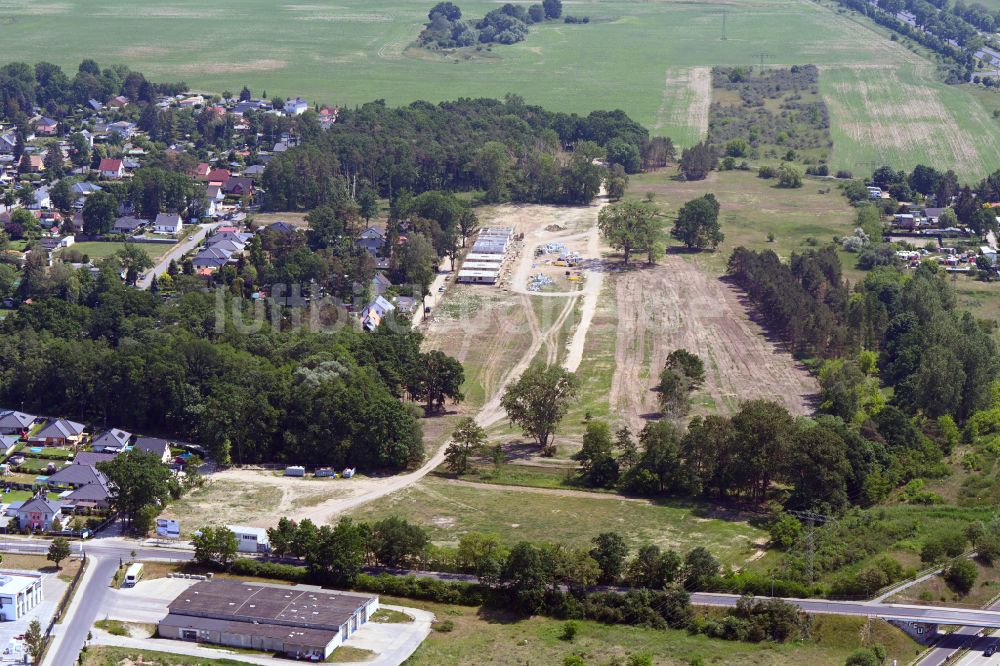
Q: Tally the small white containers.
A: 3